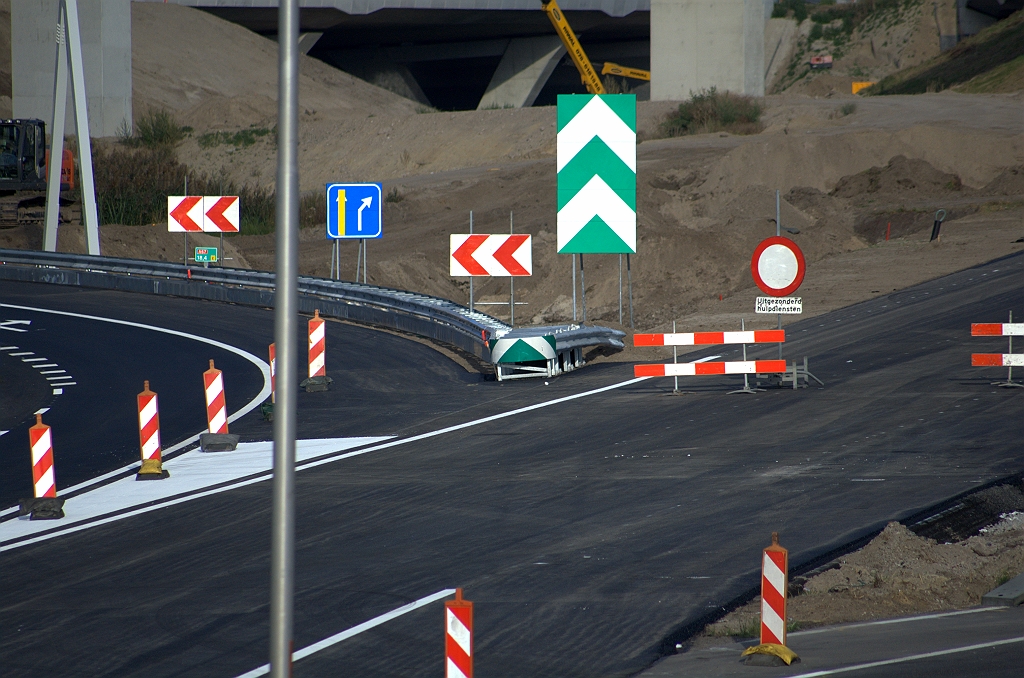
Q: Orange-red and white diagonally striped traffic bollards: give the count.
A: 7